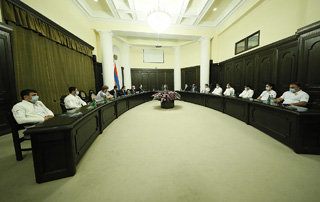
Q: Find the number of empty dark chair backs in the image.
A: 2